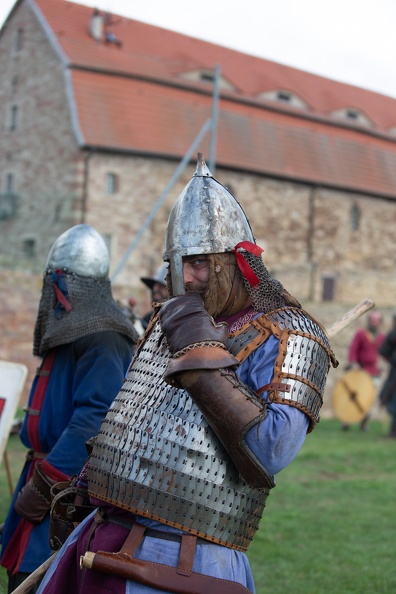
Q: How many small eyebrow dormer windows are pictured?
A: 3